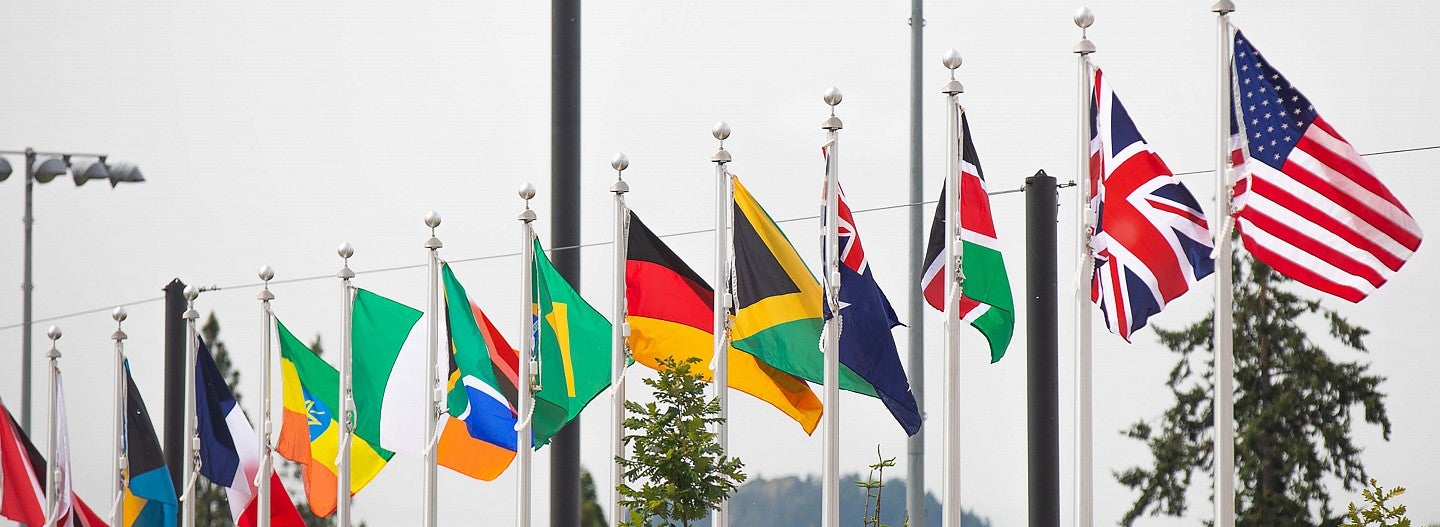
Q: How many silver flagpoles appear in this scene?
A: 13